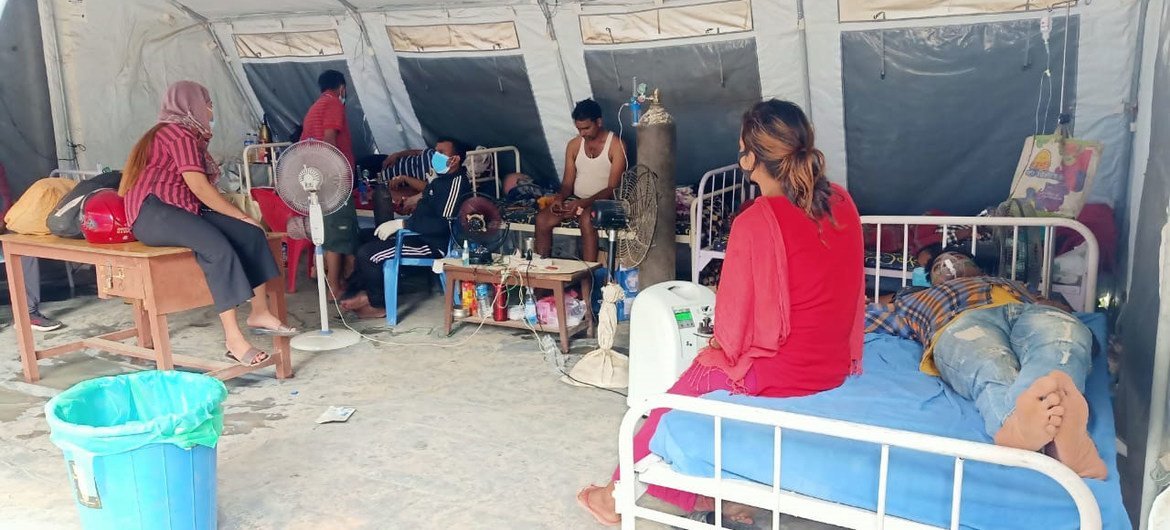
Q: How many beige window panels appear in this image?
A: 4